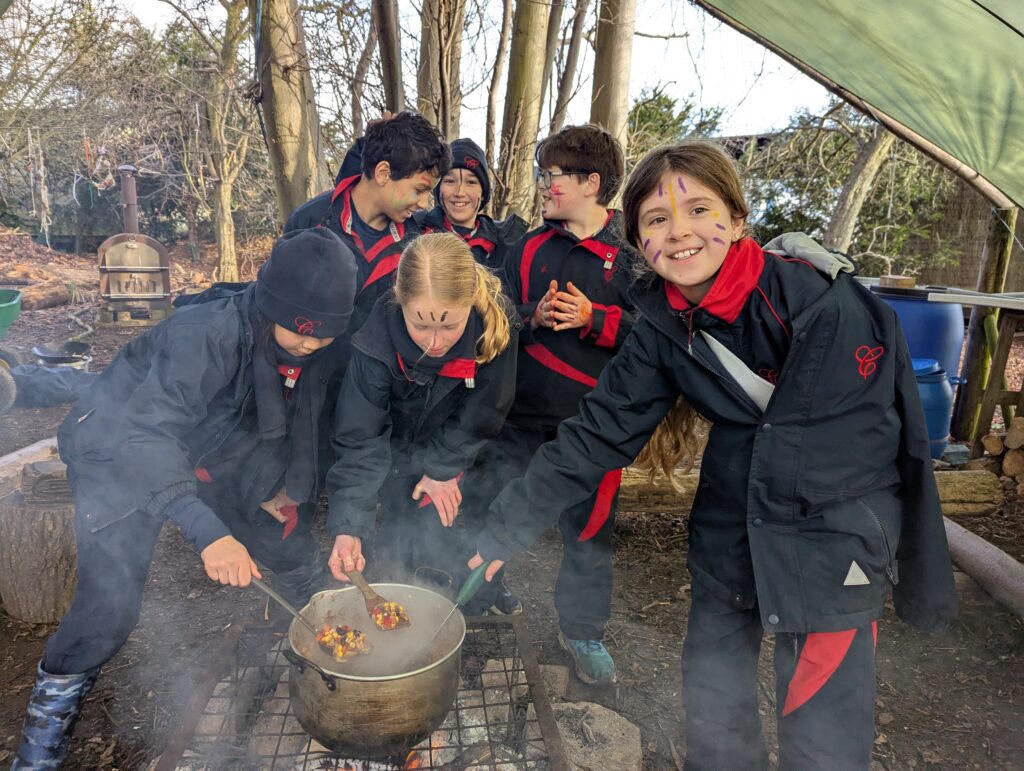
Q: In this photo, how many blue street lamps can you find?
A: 0